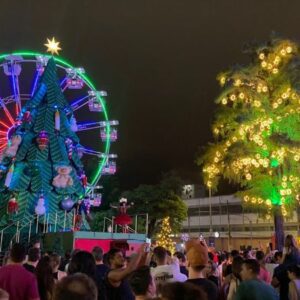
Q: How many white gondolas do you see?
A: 7